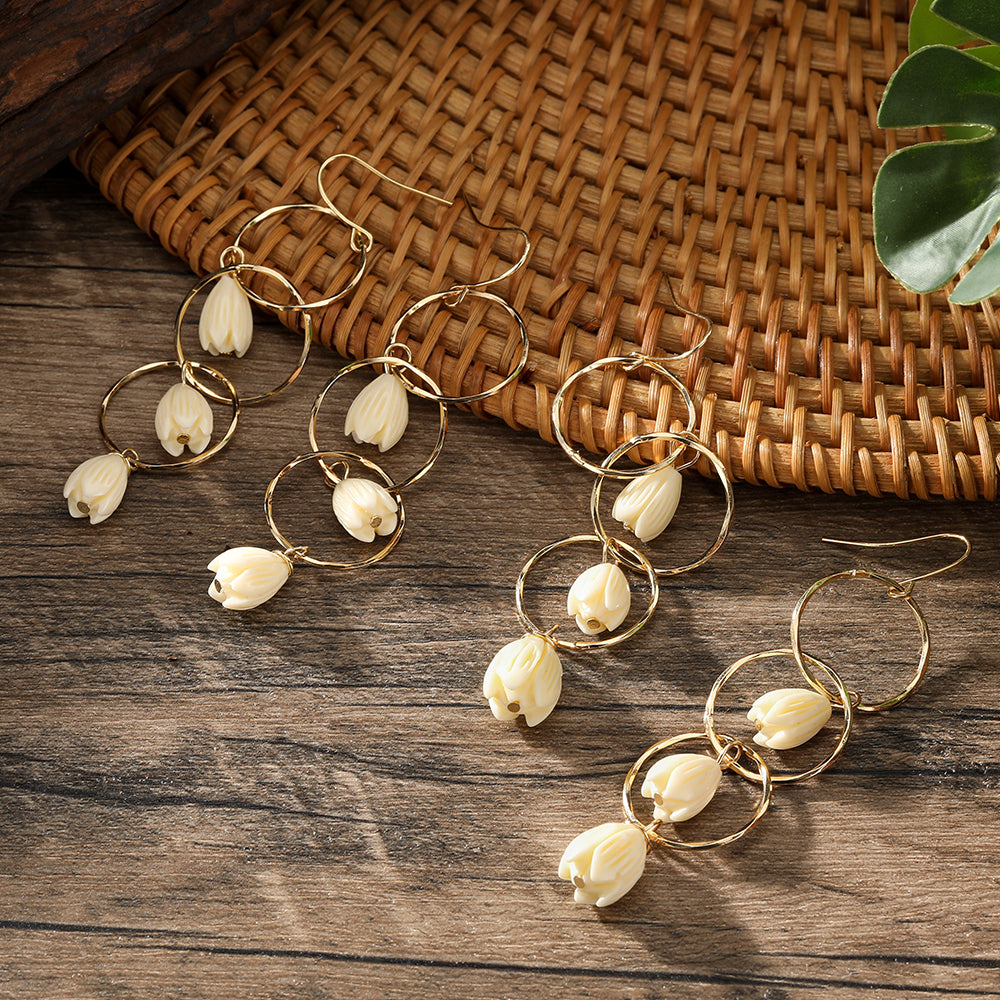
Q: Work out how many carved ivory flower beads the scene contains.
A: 12